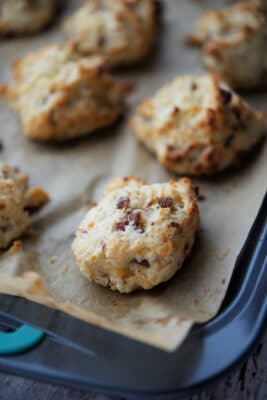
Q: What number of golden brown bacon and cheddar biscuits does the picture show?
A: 7